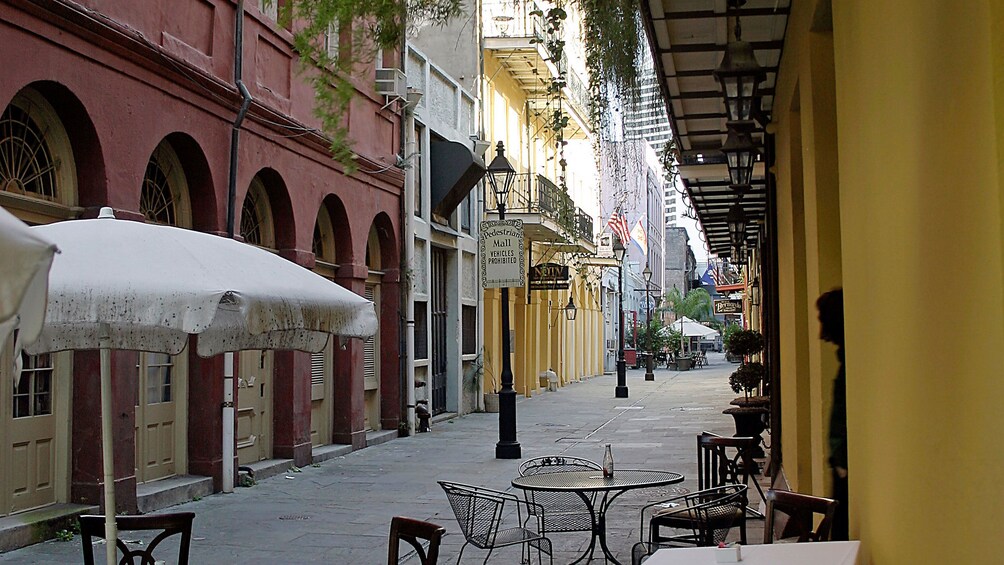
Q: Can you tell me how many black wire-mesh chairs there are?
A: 3